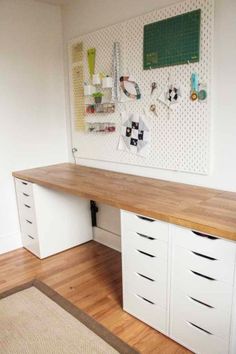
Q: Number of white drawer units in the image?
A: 3